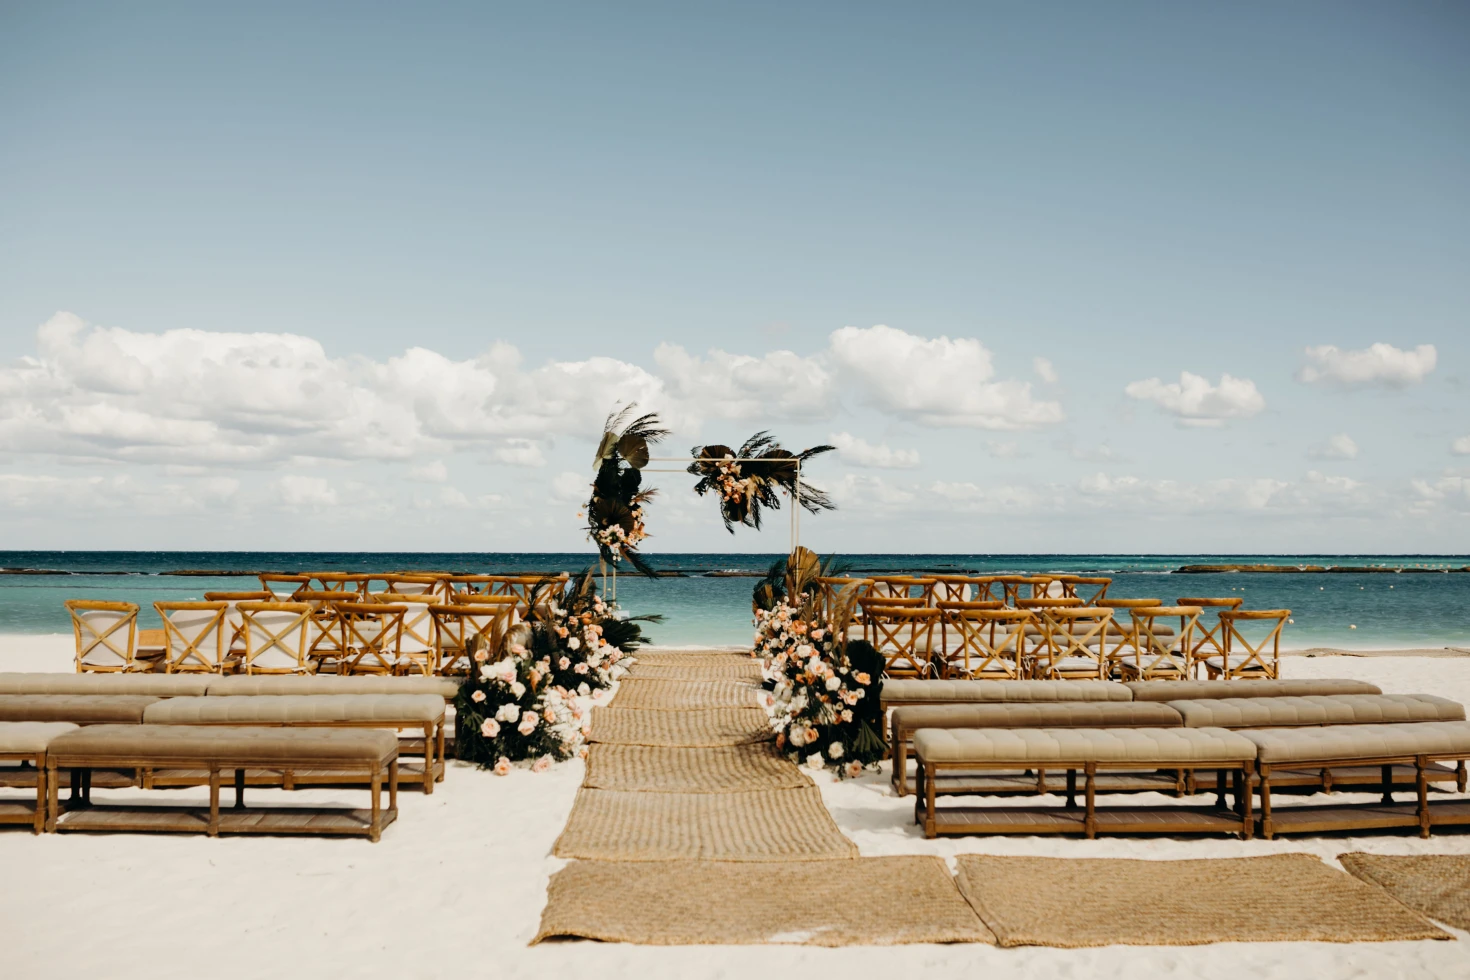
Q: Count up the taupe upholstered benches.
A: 12